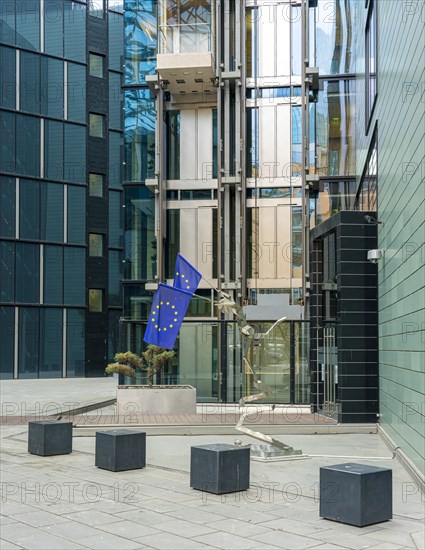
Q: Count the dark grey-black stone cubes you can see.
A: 4